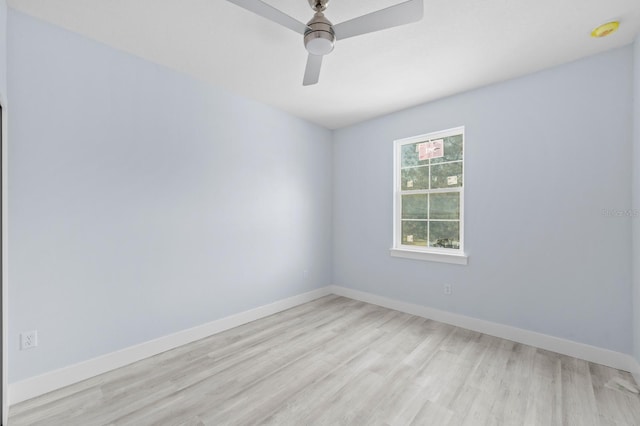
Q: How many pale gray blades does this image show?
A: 3